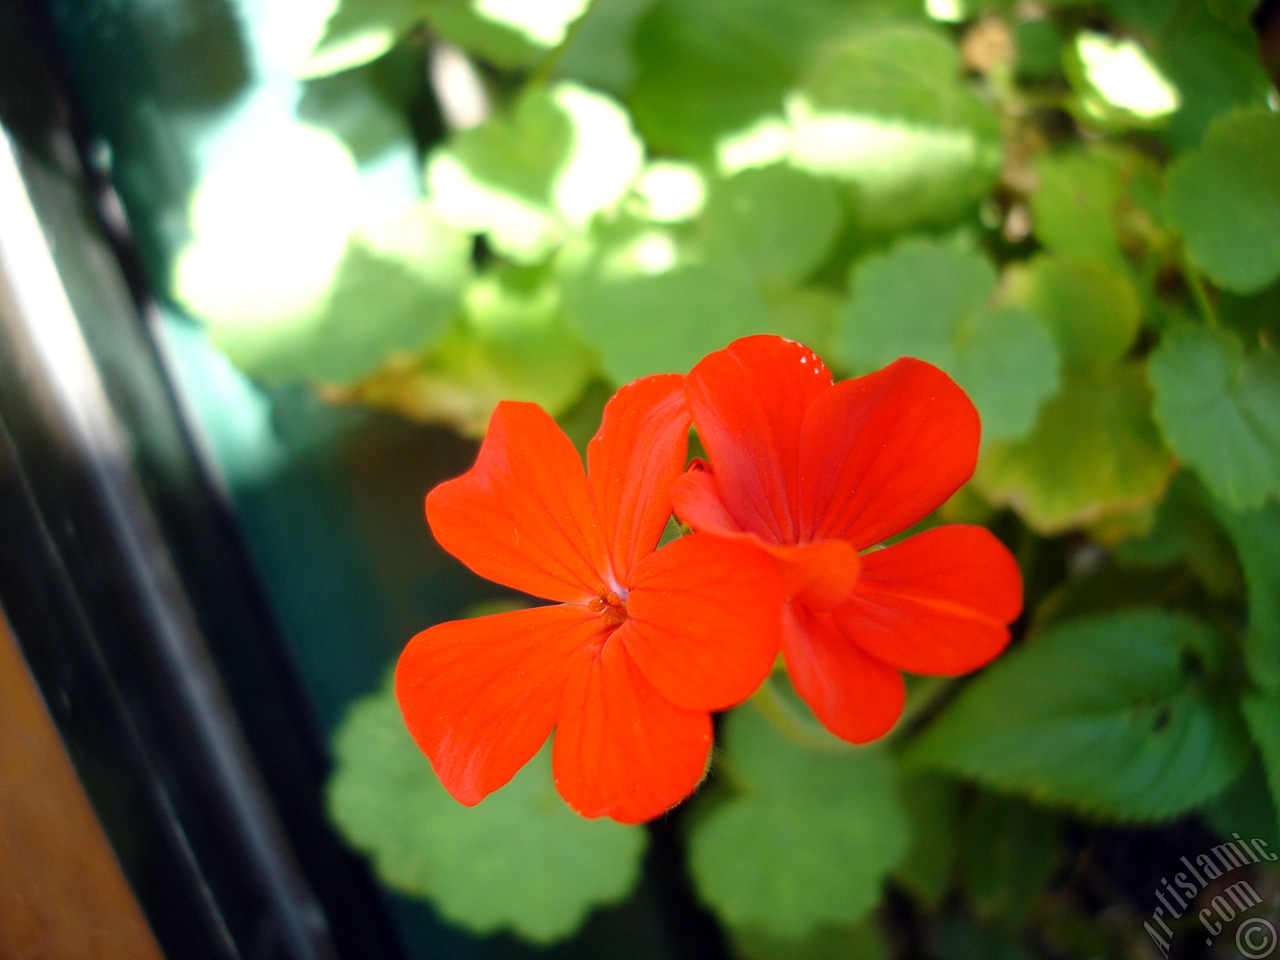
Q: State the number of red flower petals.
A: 10